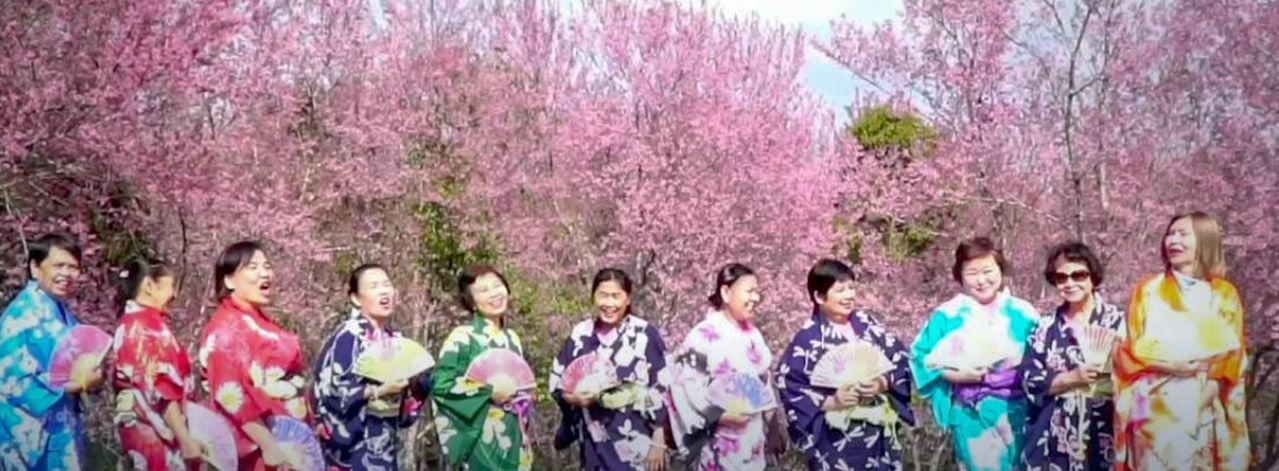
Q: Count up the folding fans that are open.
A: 11